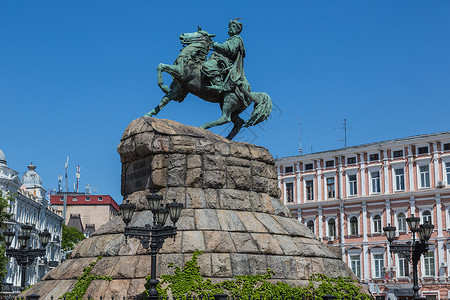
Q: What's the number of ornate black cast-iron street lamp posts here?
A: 3